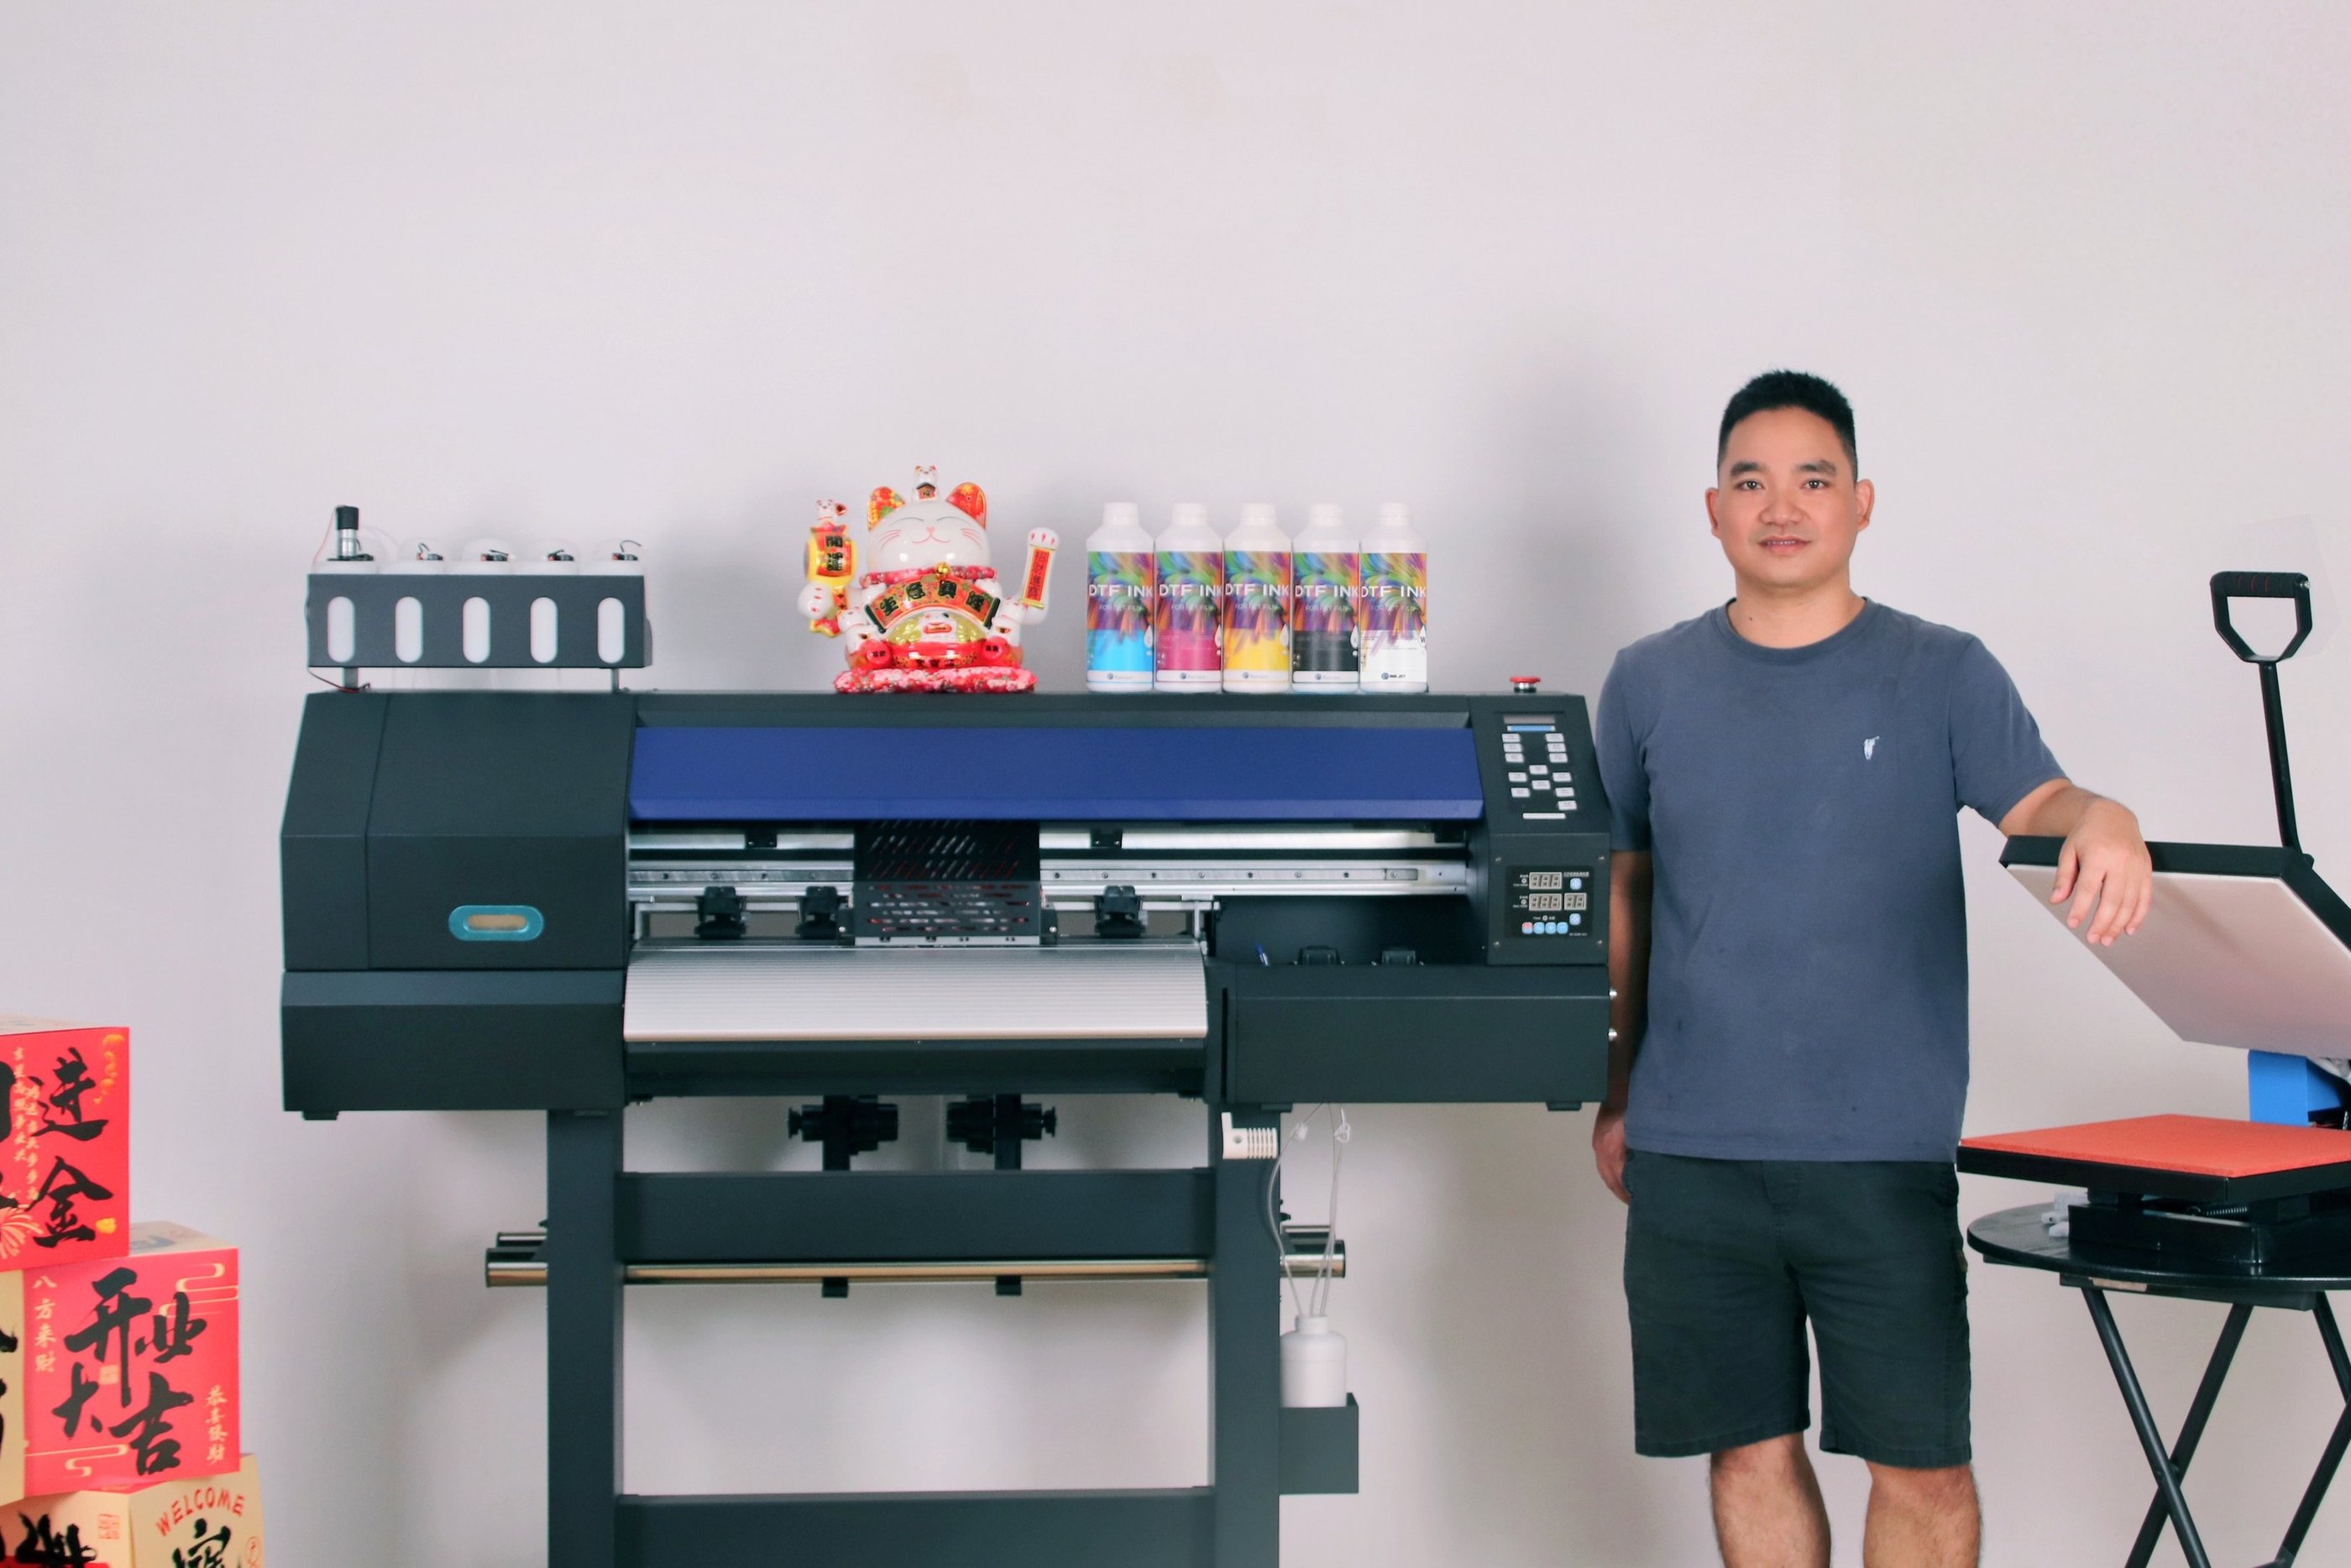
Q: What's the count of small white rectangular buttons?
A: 13